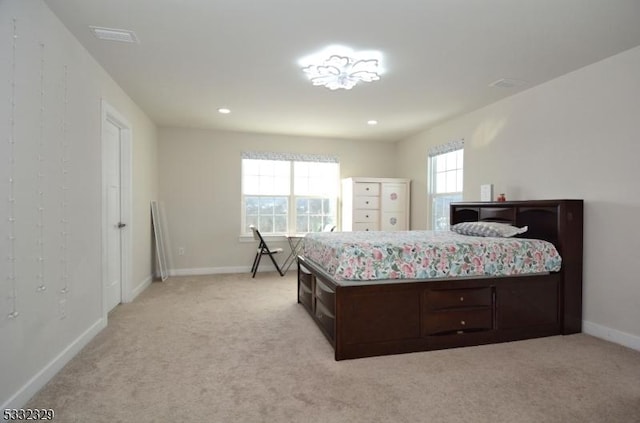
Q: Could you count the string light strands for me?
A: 3